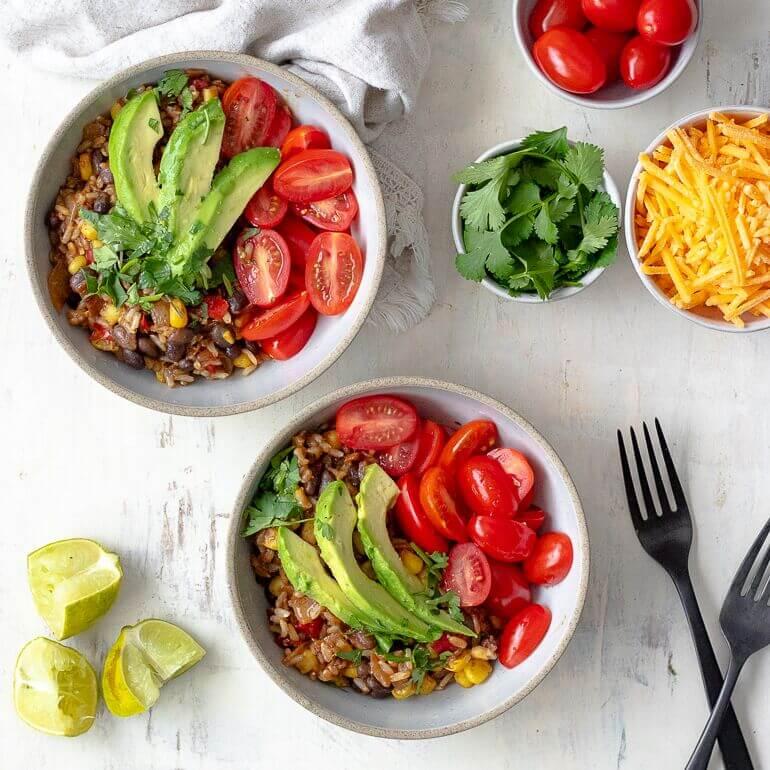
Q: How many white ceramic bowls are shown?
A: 5